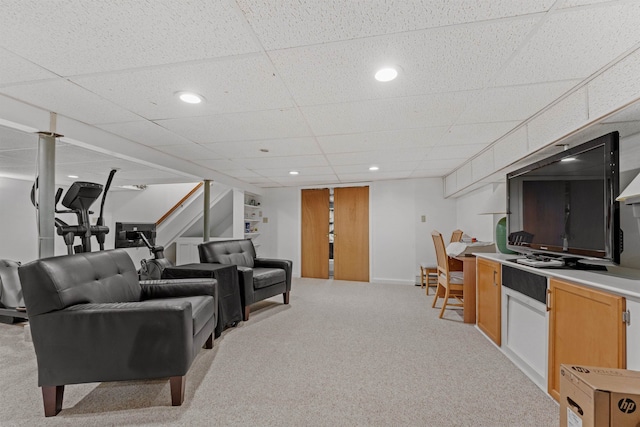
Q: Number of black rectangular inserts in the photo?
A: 1